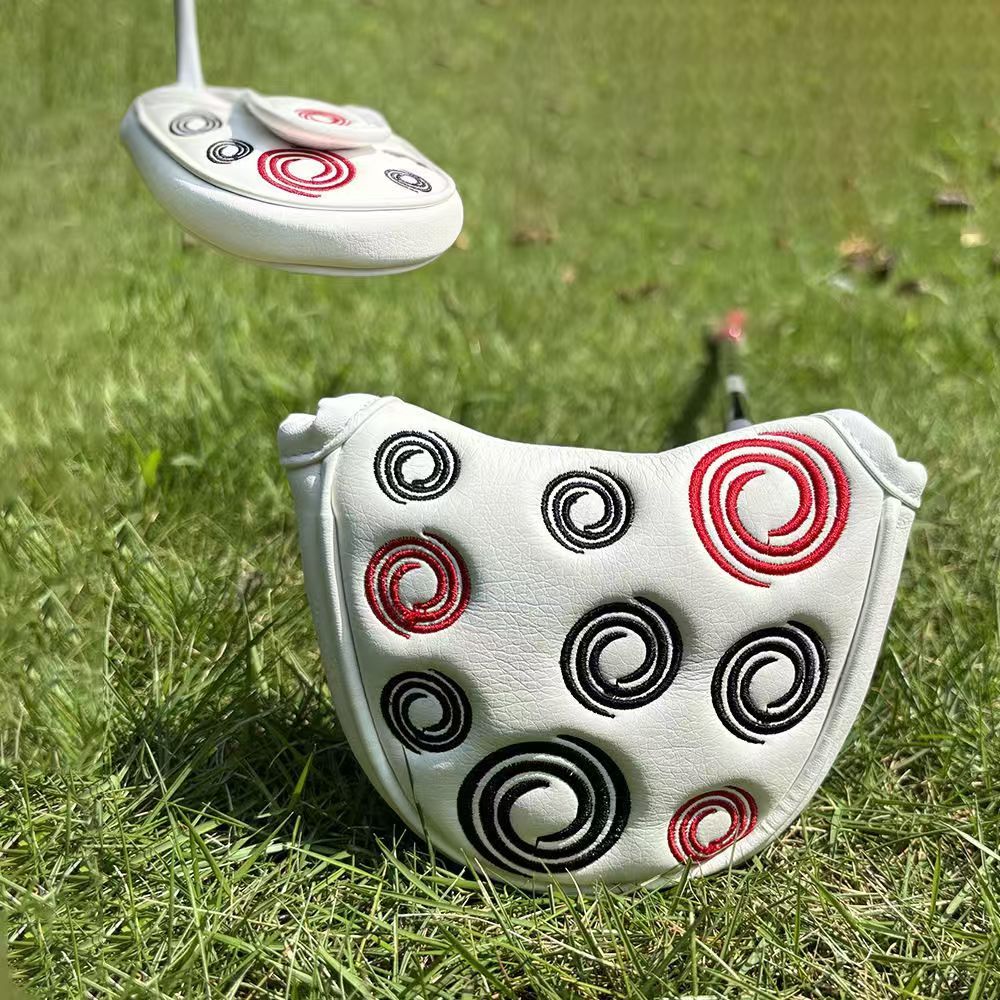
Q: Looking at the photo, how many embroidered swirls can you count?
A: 14